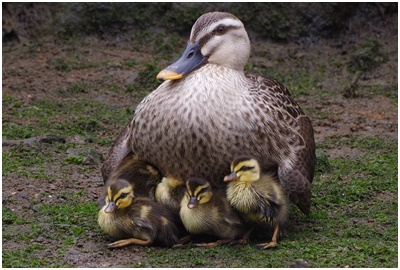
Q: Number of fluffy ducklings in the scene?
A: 5